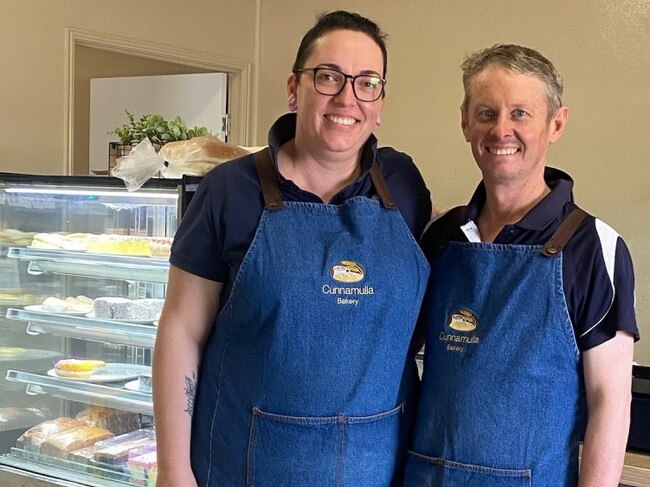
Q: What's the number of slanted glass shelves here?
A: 3